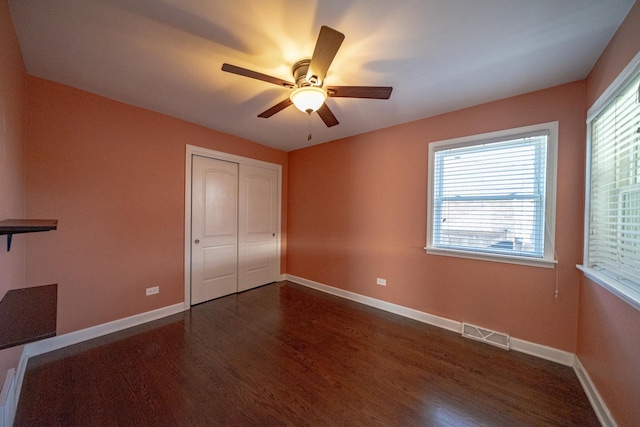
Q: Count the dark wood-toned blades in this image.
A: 5